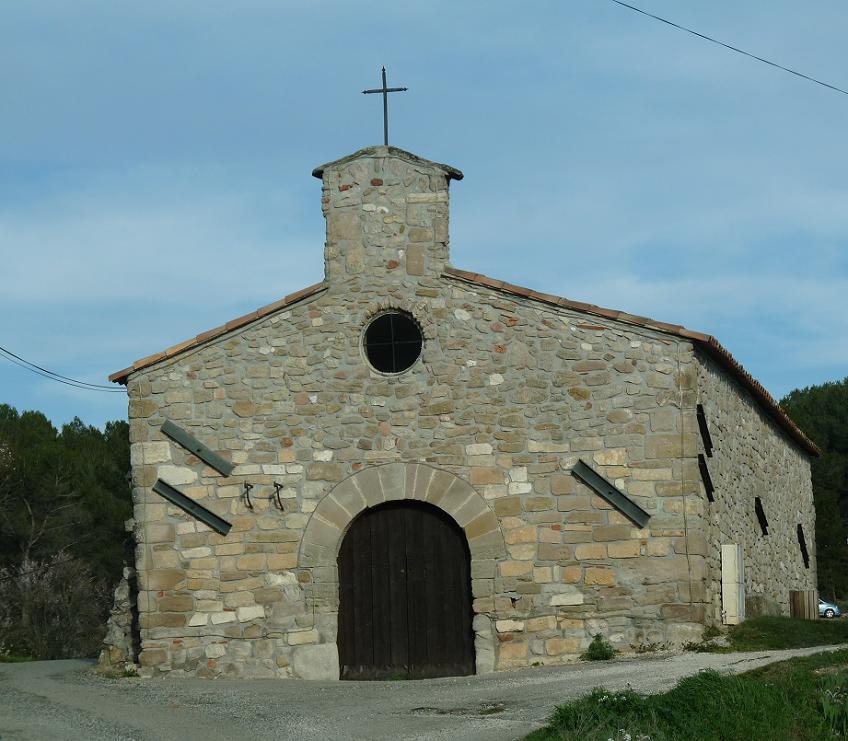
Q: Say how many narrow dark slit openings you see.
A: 4